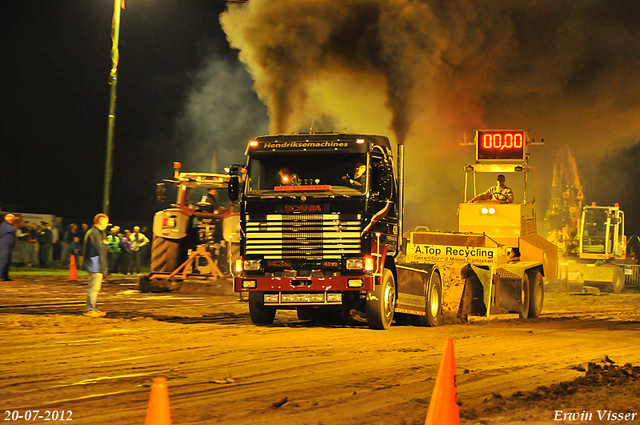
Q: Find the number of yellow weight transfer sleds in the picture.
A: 1